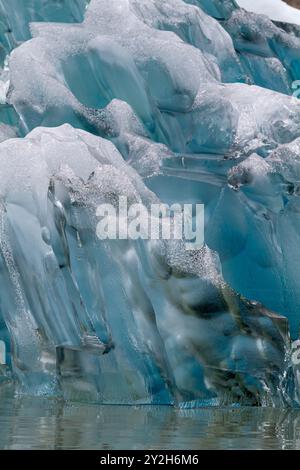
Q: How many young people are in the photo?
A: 0